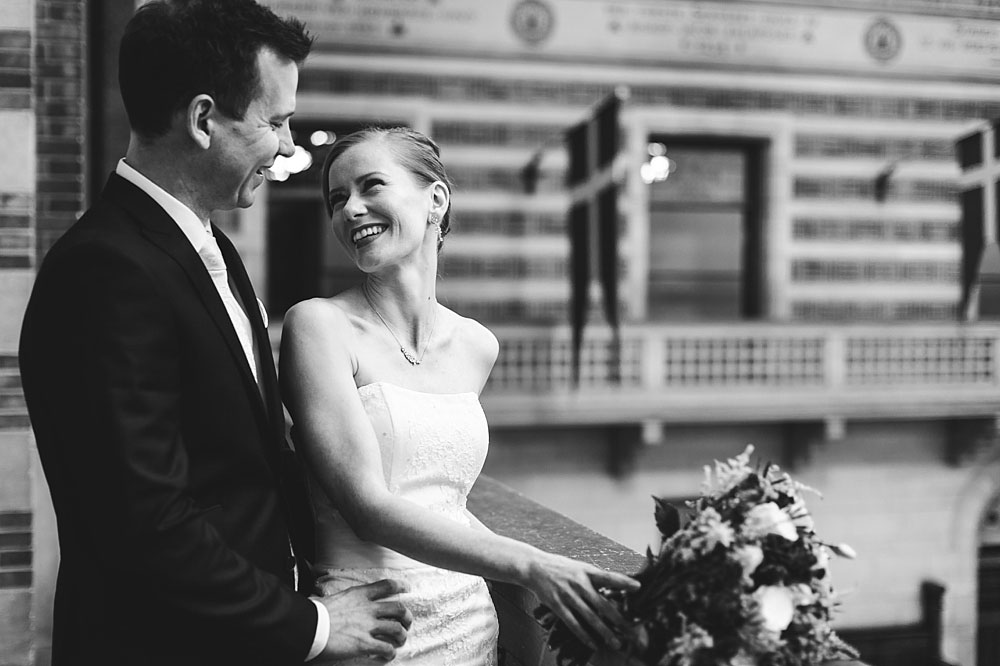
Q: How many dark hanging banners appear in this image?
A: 2